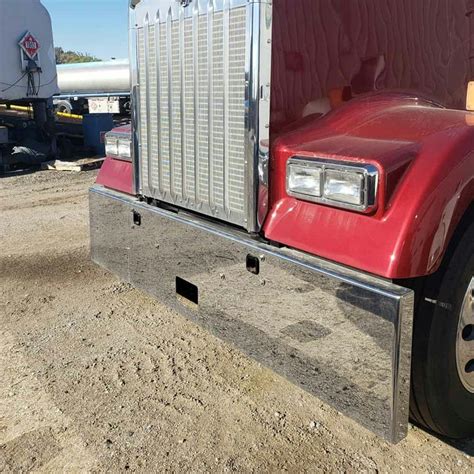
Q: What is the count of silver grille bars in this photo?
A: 7